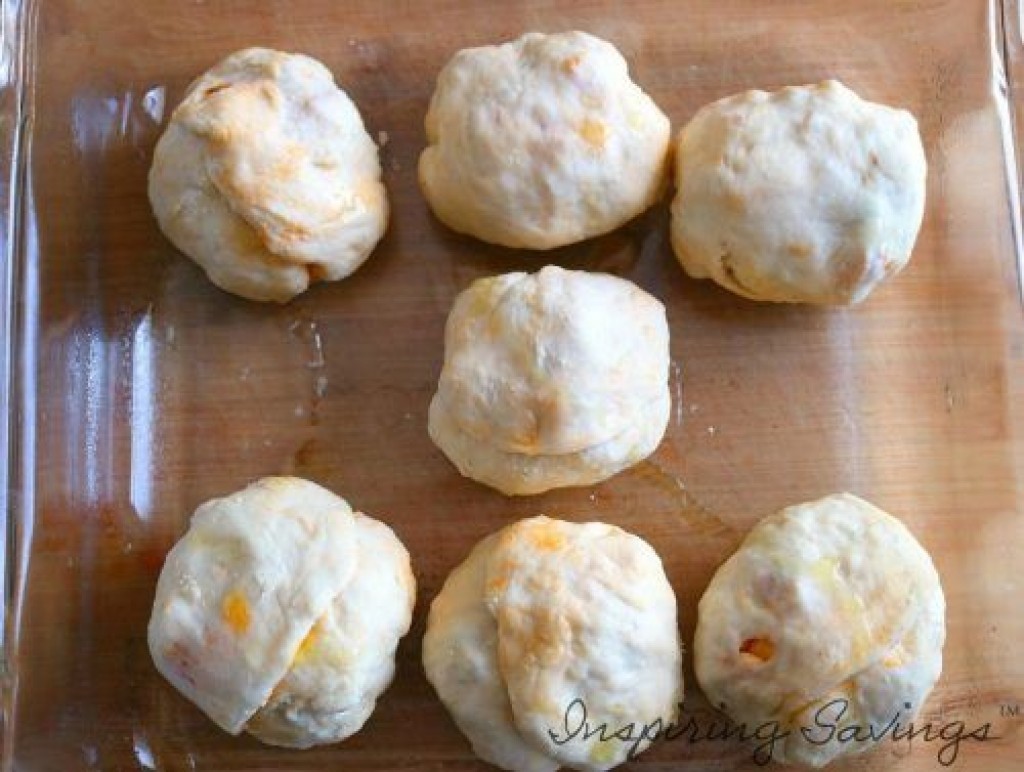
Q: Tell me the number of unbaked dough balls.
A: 7